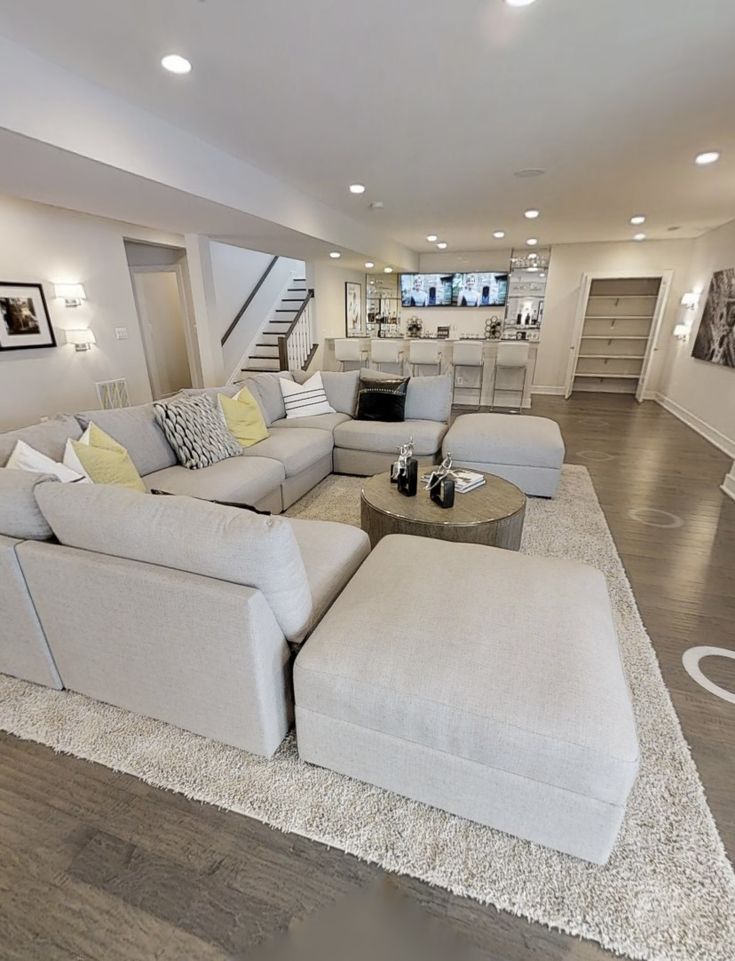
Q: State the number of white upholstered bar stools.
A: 5